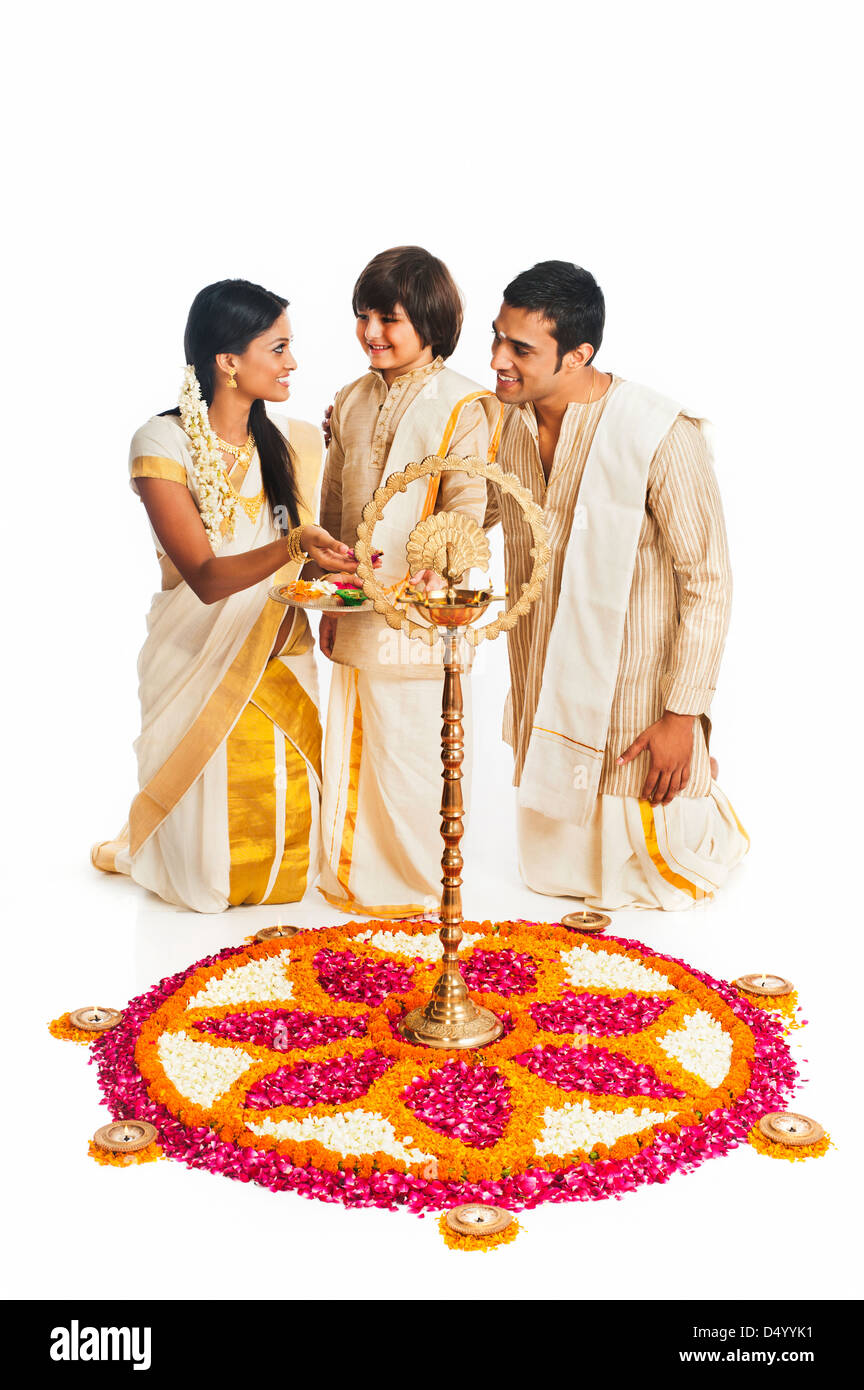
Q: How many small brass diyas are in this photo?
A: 7